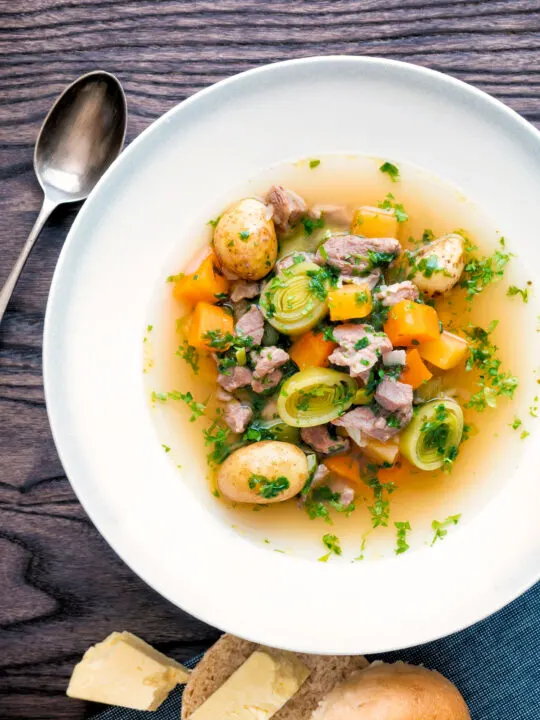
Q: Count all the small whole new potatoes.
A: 3